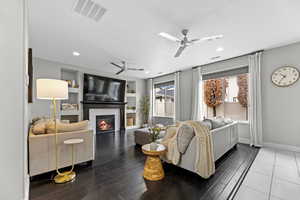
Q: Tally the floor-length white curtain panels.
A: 4